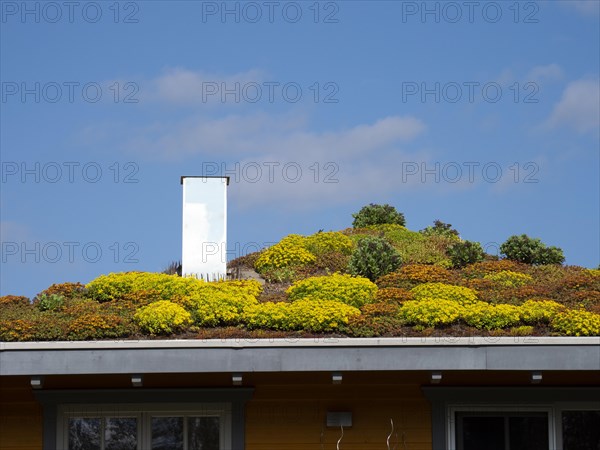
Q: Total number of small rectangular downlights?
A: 6